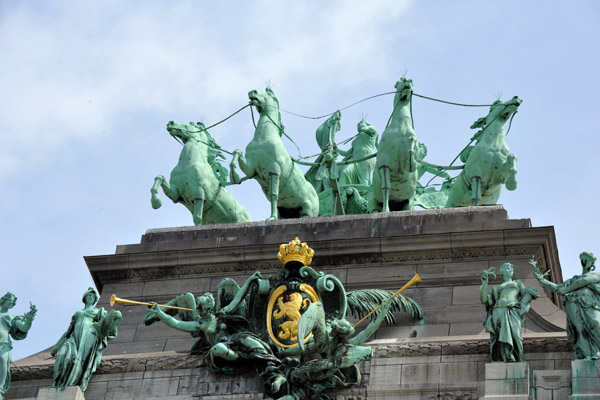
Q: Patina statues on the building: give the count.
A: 11